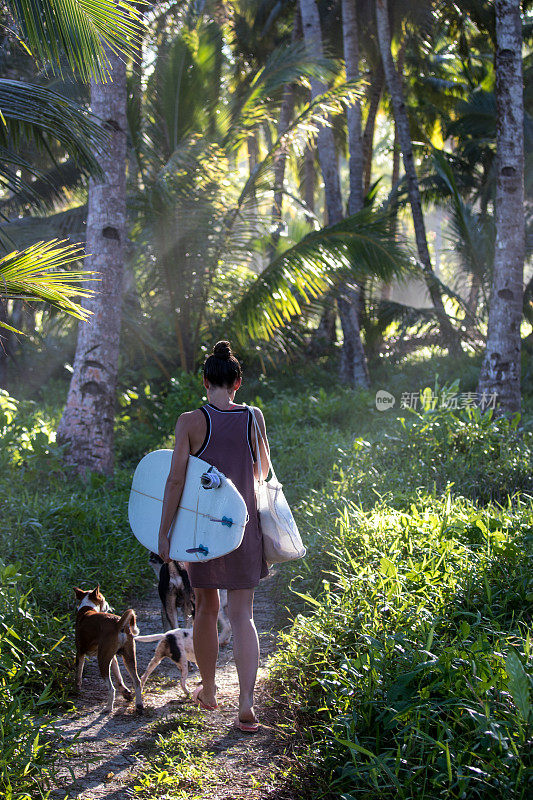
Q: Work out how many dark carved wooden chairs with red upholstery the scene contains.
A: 0